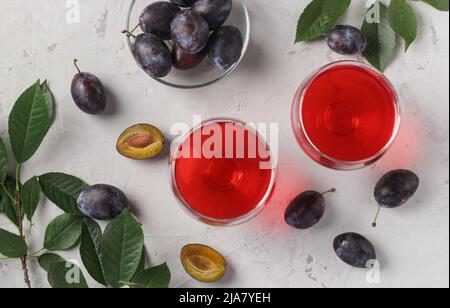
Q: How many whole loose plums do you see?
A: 6